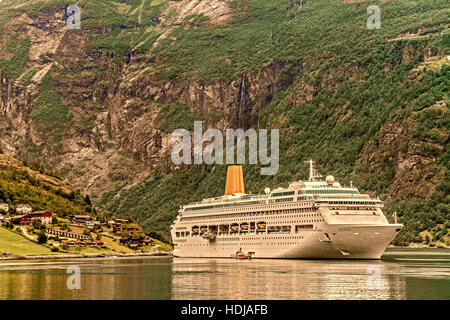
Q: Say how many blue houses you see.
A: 0